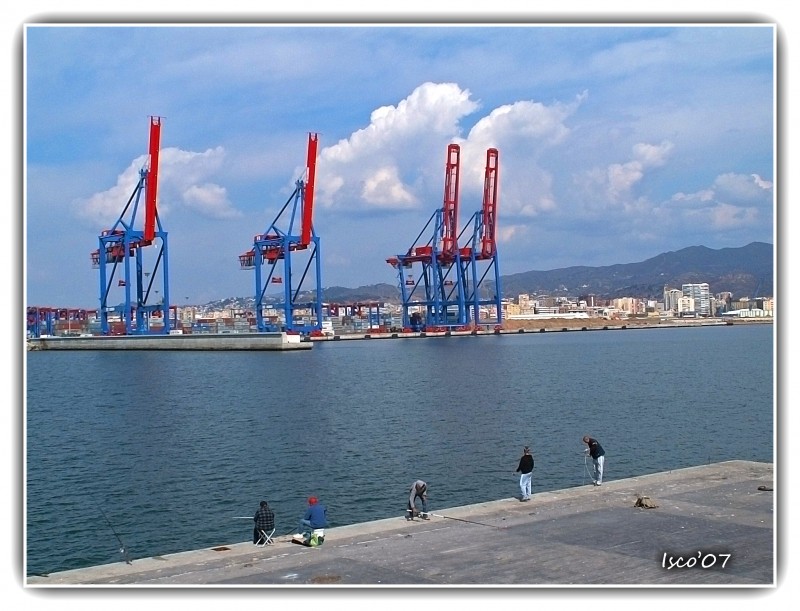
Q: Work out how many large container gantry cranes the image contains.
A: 4